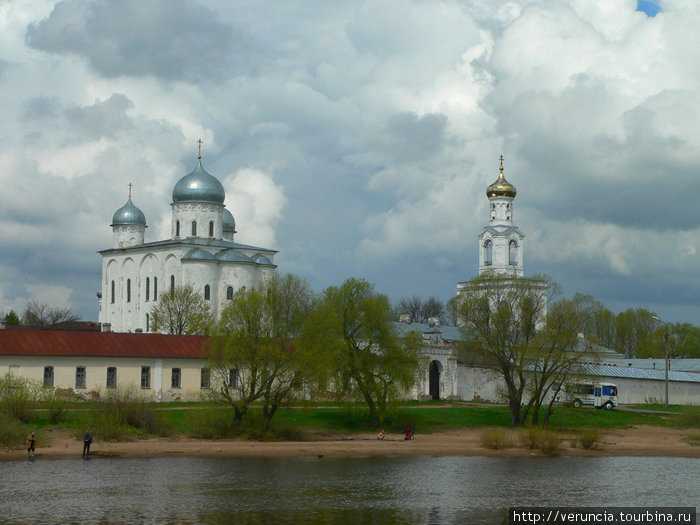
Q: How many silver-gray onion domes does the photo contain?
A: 3